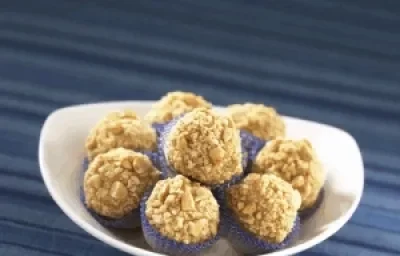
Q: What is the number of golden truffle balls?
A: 8